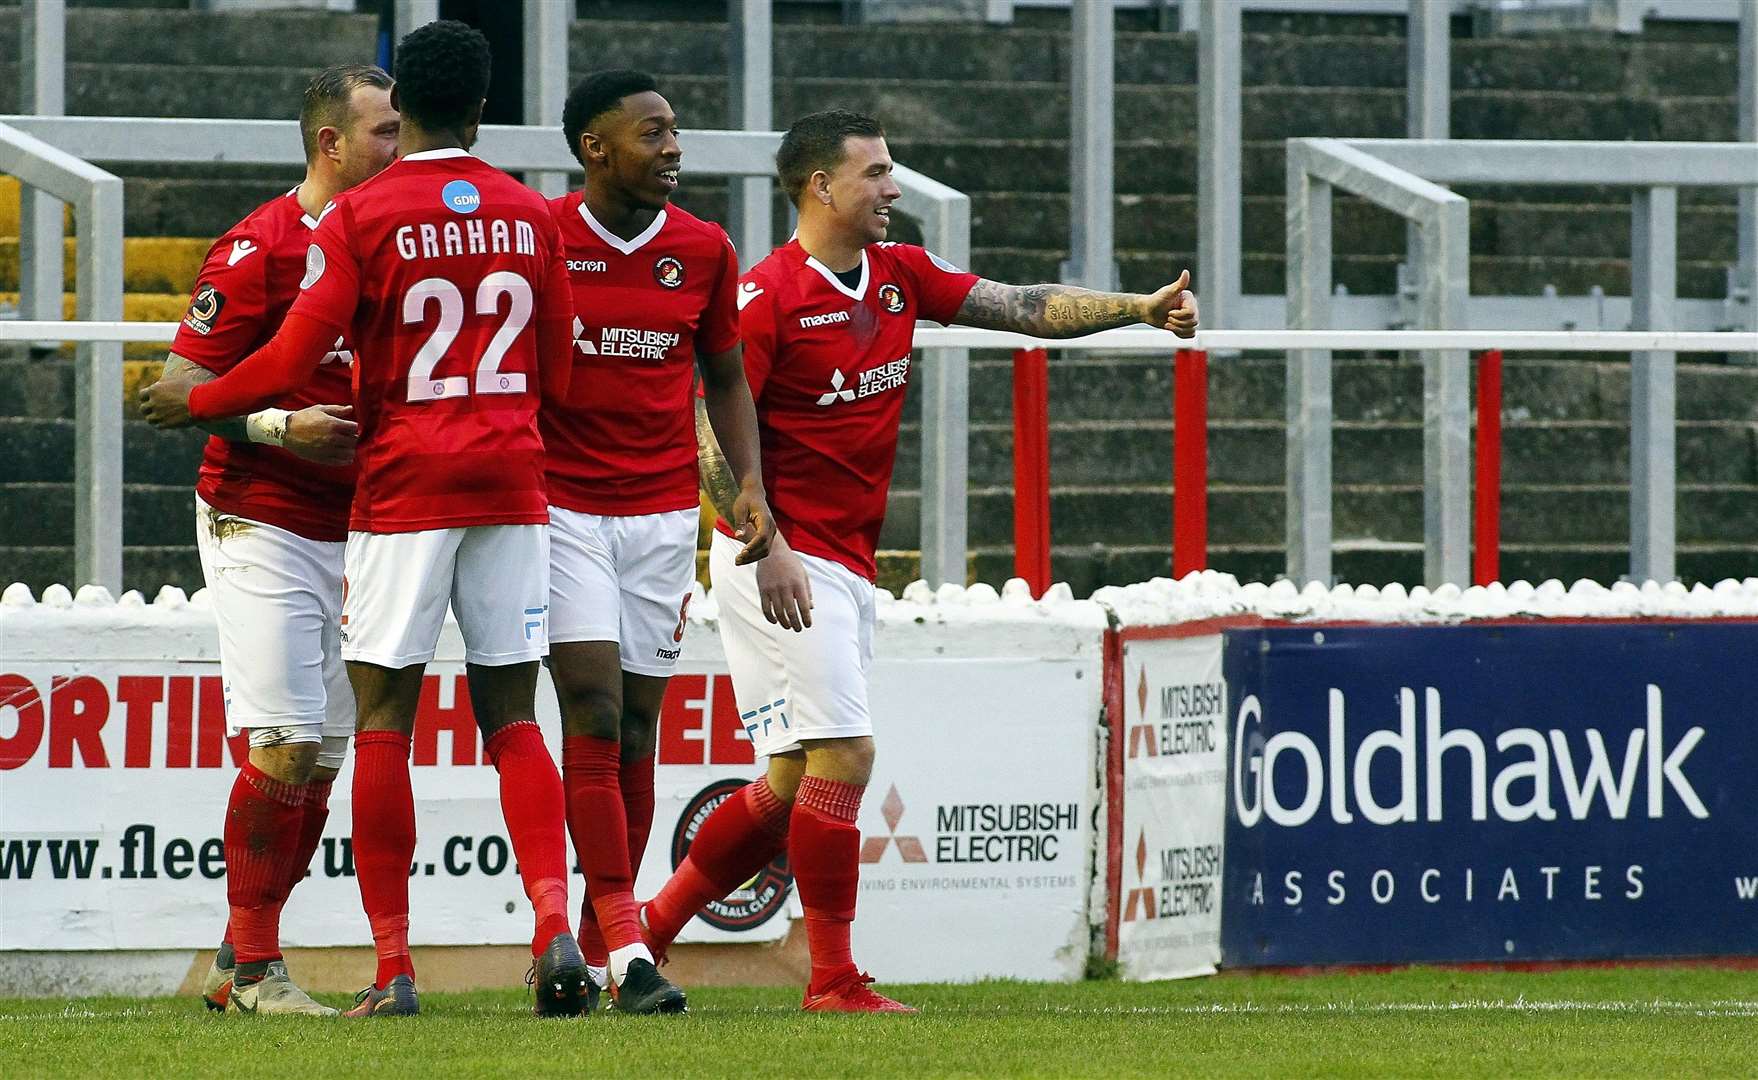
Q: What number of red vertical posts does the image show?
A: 3